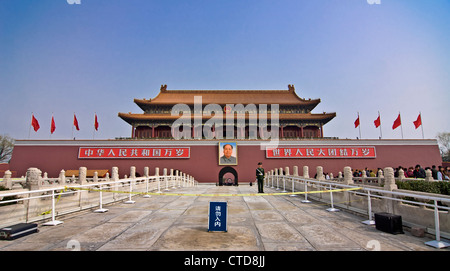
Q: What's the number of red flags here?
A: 8